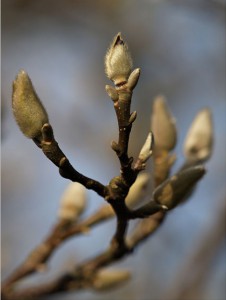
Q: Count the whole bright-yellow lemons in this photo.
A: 0